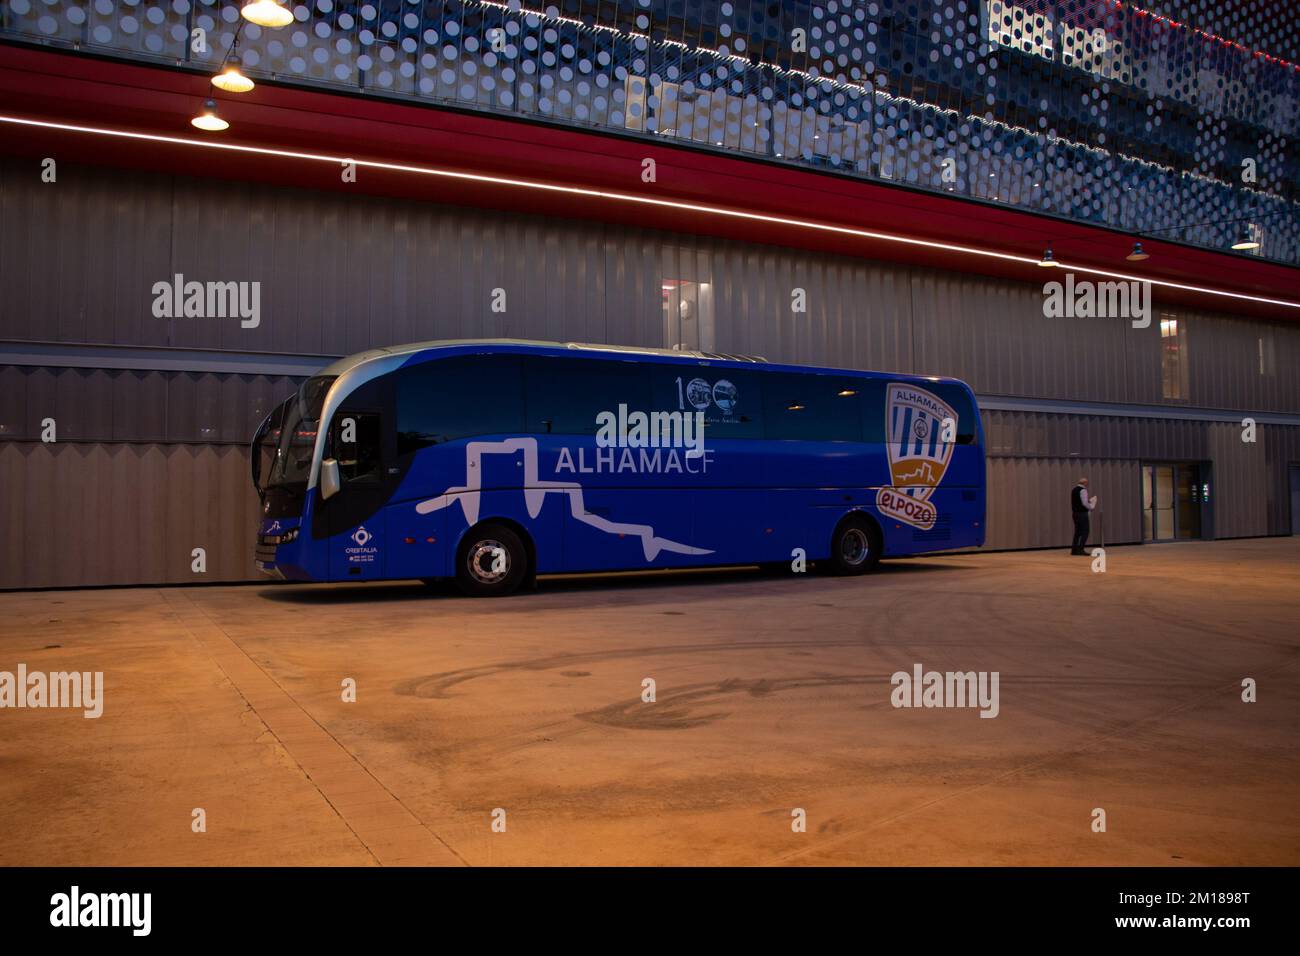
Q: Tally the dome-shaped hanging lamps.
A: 6